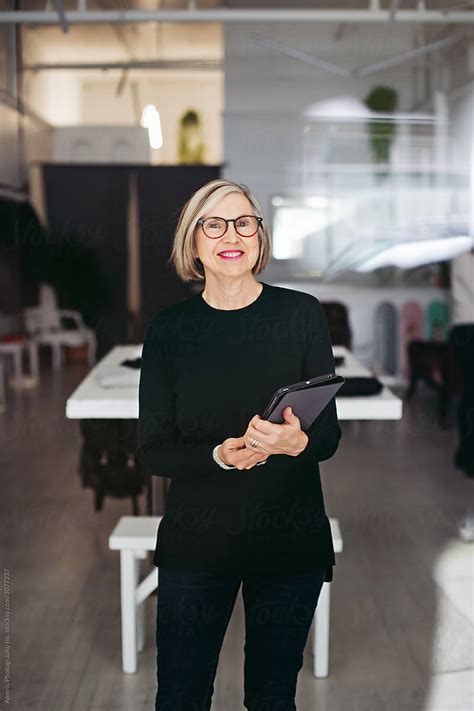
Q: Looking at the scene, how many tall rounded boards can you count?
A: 3